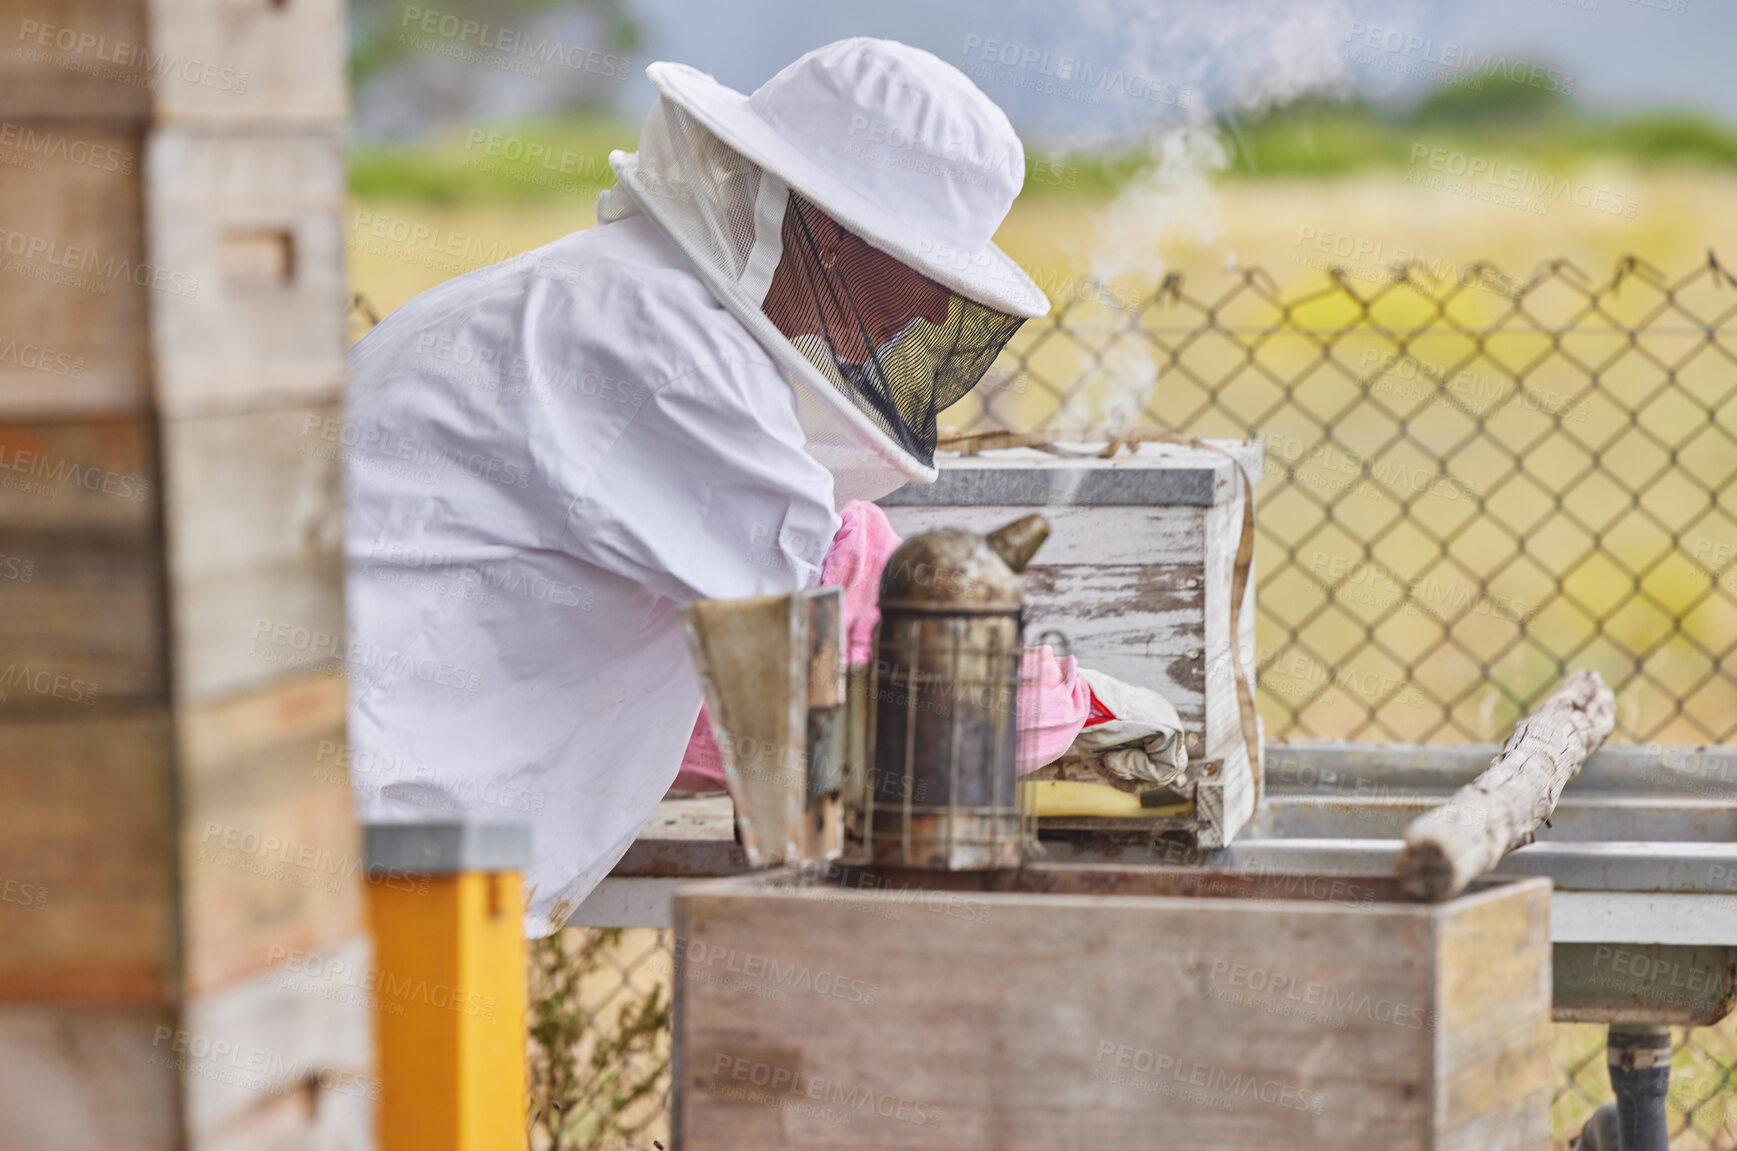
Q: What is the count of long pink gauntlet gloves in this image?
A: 2